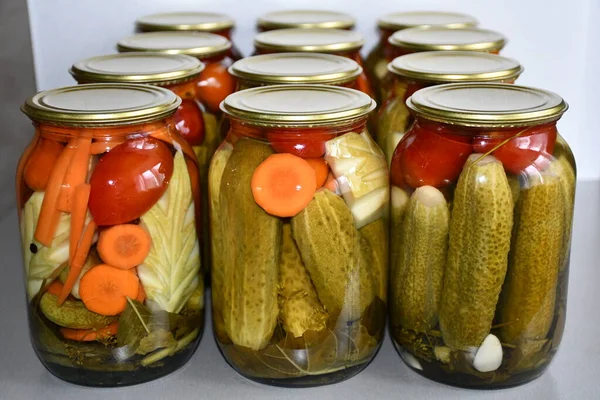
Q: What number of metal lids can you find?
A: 12